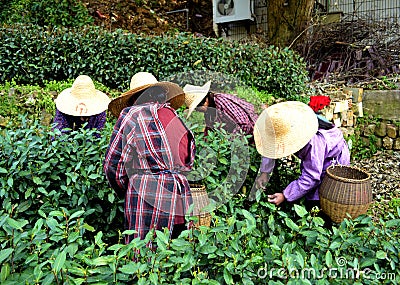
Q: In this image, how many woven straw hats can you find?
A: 4